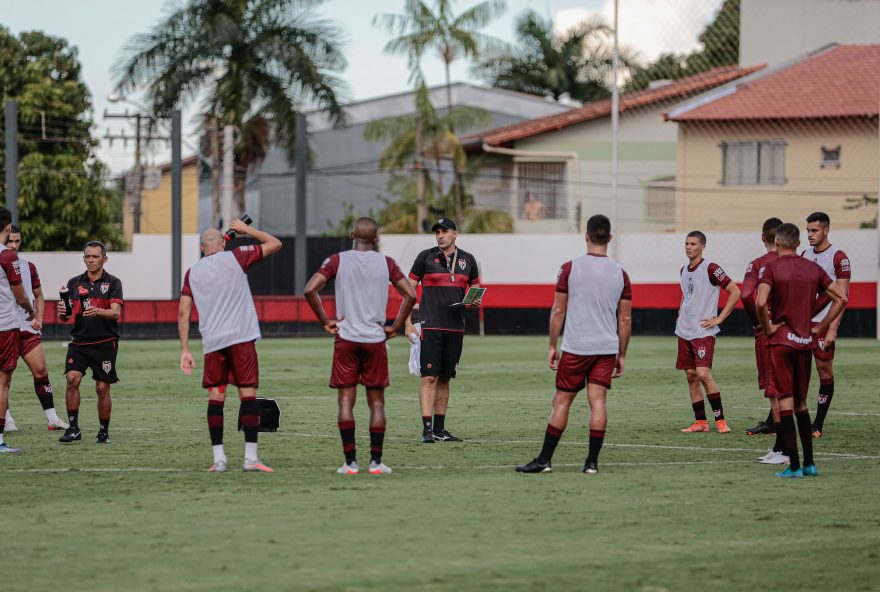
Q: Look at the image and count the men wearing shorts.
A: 11